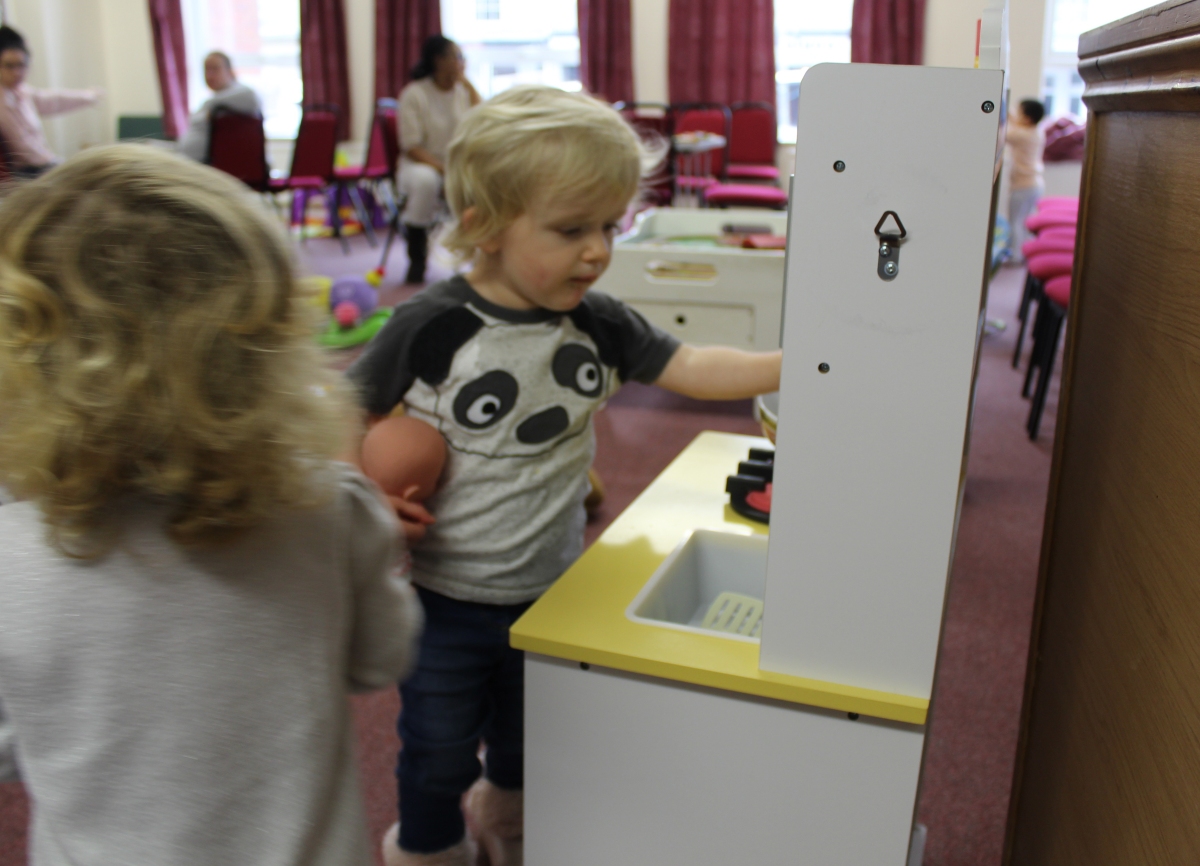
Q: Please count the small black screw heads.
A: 5